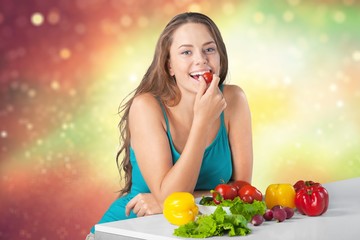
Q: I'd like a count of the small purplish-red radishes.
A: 5